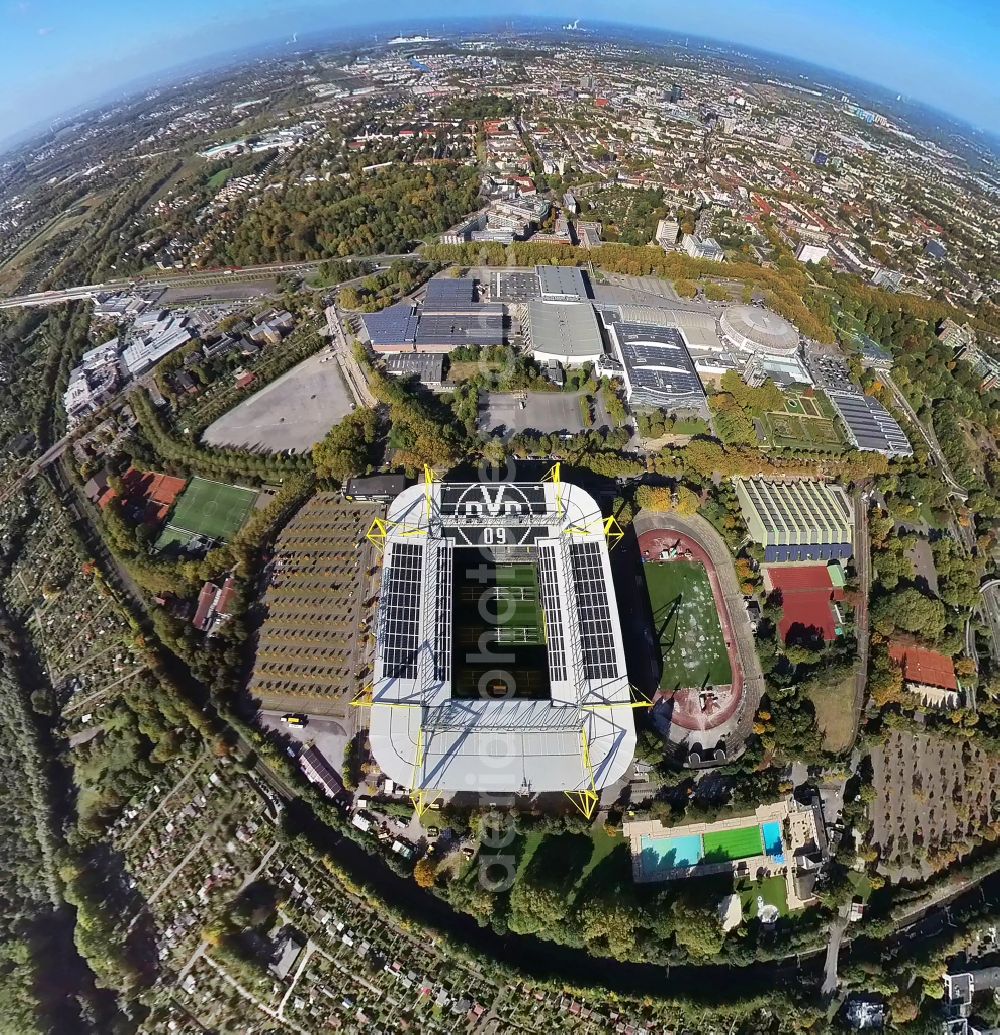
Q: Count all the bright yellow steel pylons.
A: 8